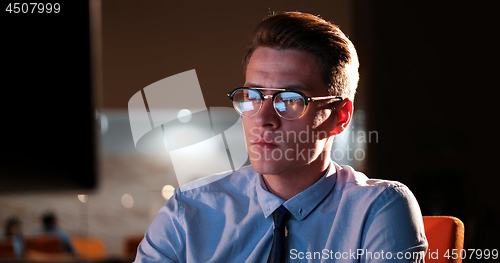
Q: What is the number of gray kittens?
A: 0